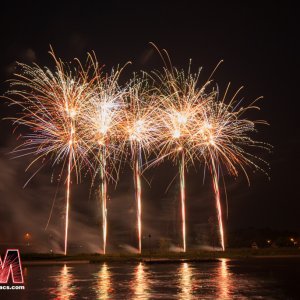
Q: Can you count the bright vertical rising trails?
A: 5